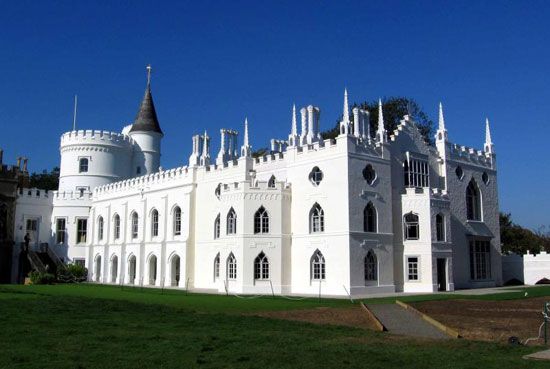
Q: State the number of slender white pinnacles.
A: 7